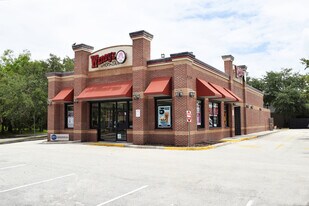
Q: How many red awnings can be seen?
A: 6